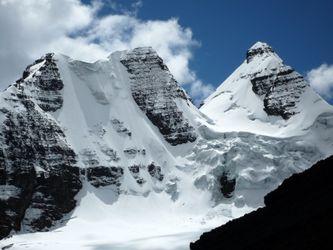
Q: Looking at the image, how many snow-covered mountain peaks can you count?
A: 3